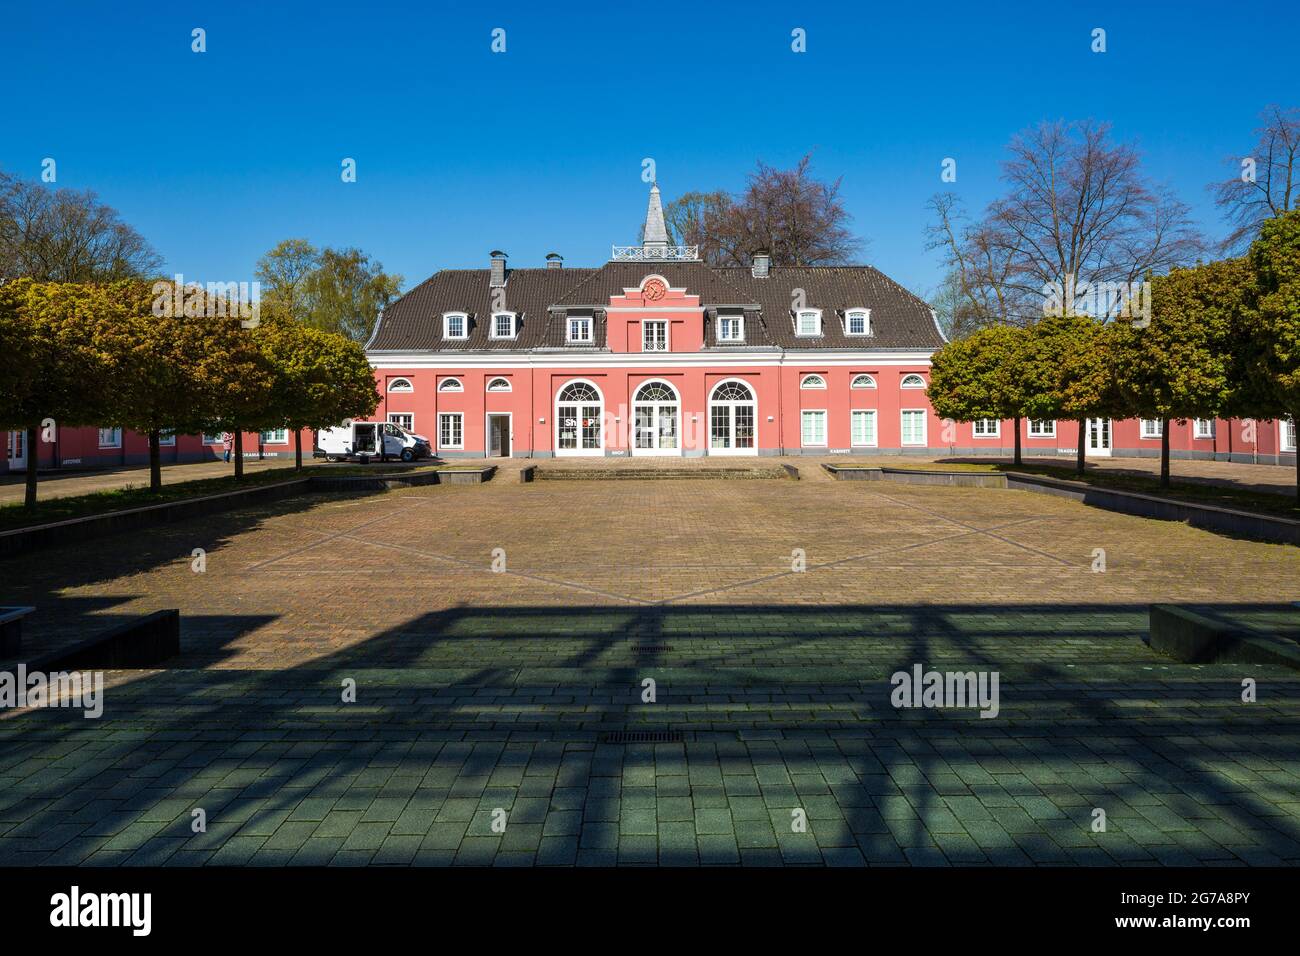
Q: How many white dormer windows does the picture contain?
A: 6